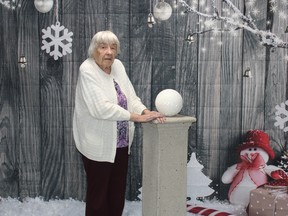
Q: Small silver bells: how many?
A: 4